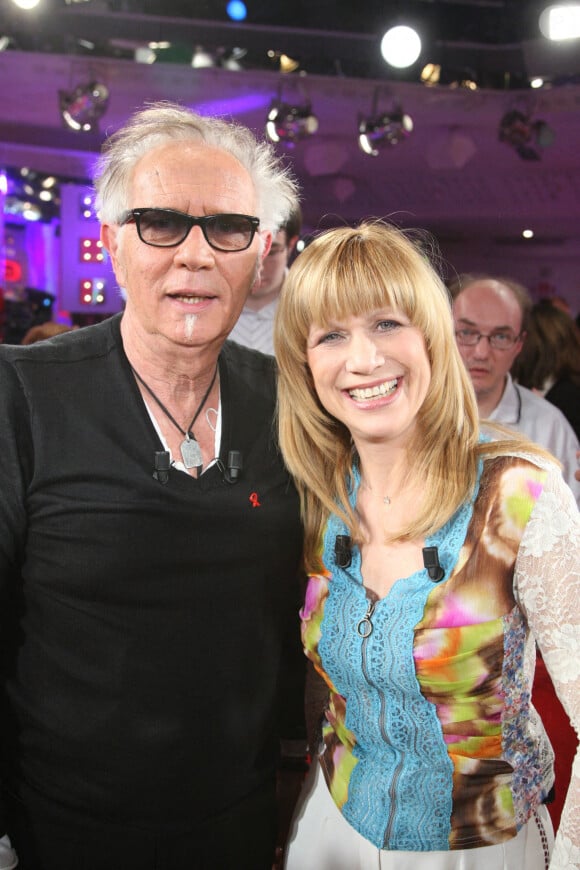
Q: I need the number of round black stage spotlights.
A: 4